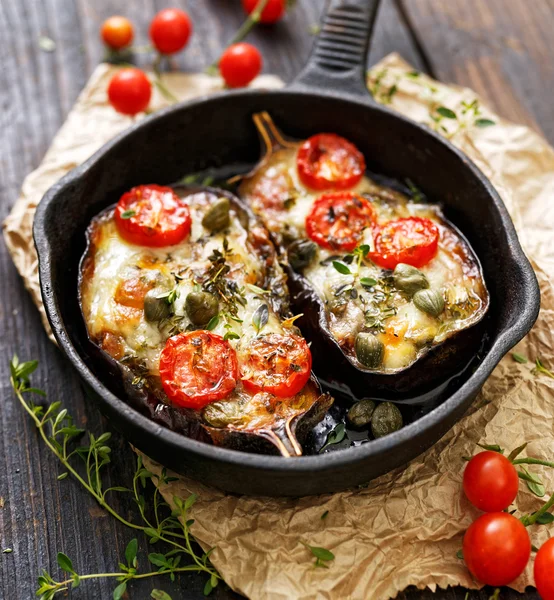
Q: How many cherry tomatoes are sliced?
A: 6